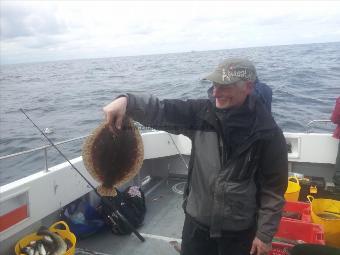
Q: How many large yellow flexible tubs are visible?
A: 3